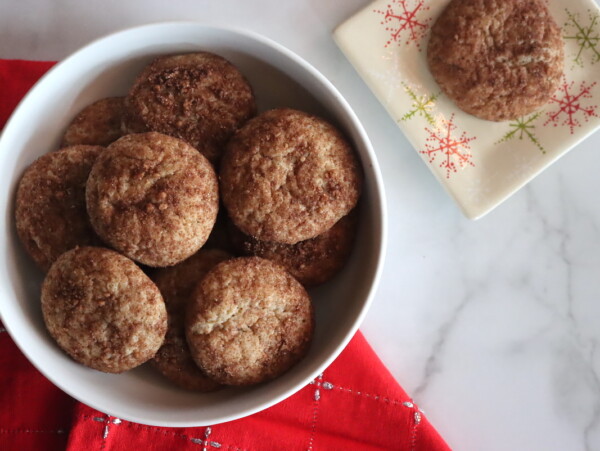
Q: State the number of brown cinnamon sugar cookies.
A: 10